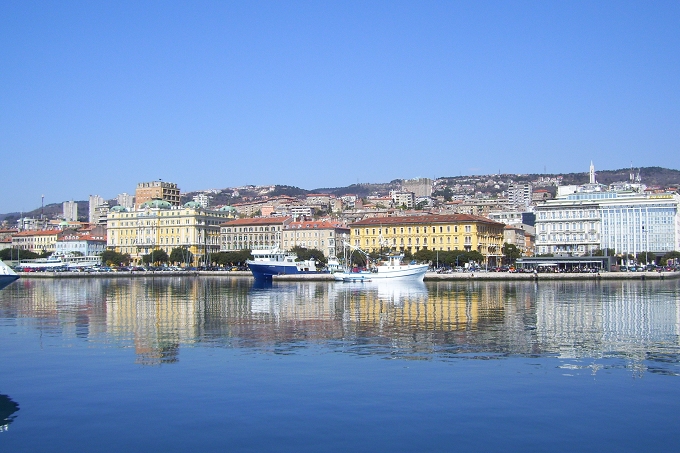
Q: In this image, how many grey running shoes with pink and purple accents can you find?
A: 0